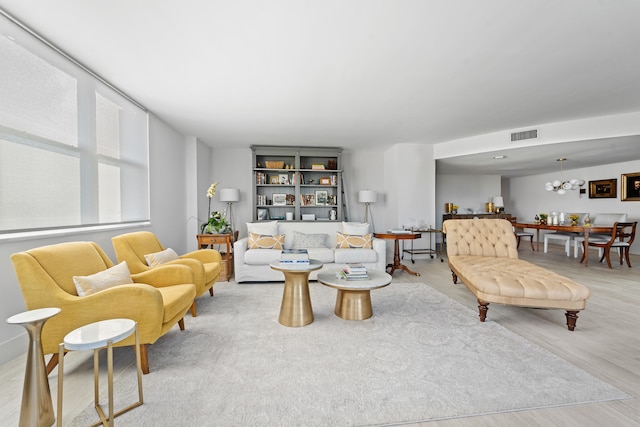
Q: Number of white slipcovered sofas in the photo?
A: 1